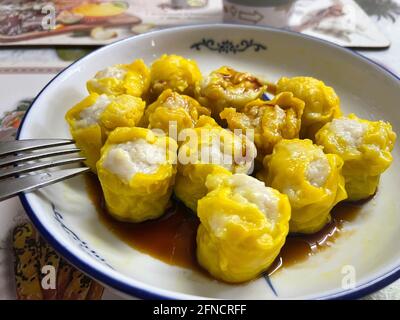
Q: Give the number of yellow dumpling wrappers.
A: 12